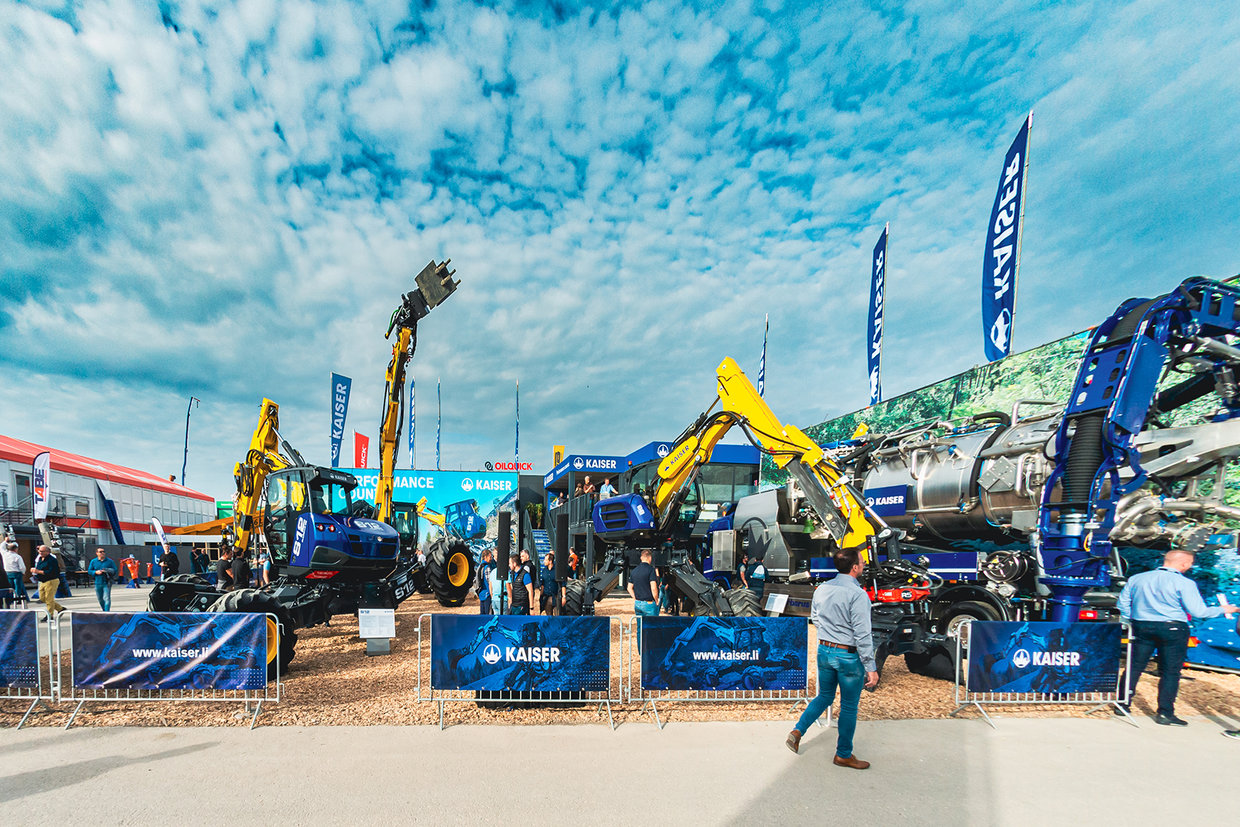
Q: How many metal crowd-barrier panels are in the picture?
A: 5